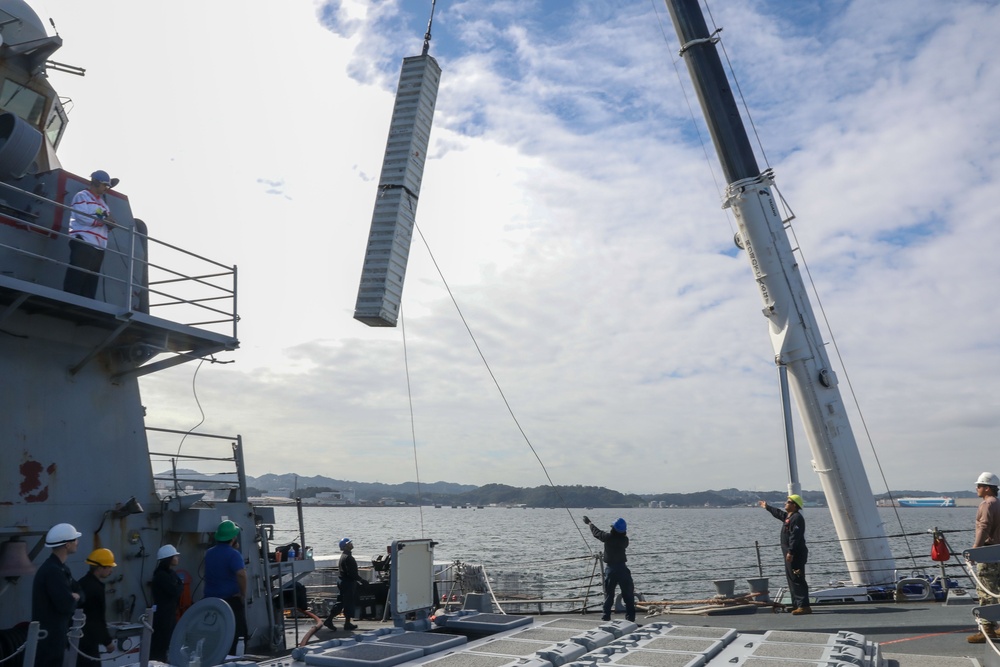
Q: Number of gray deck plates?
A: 13